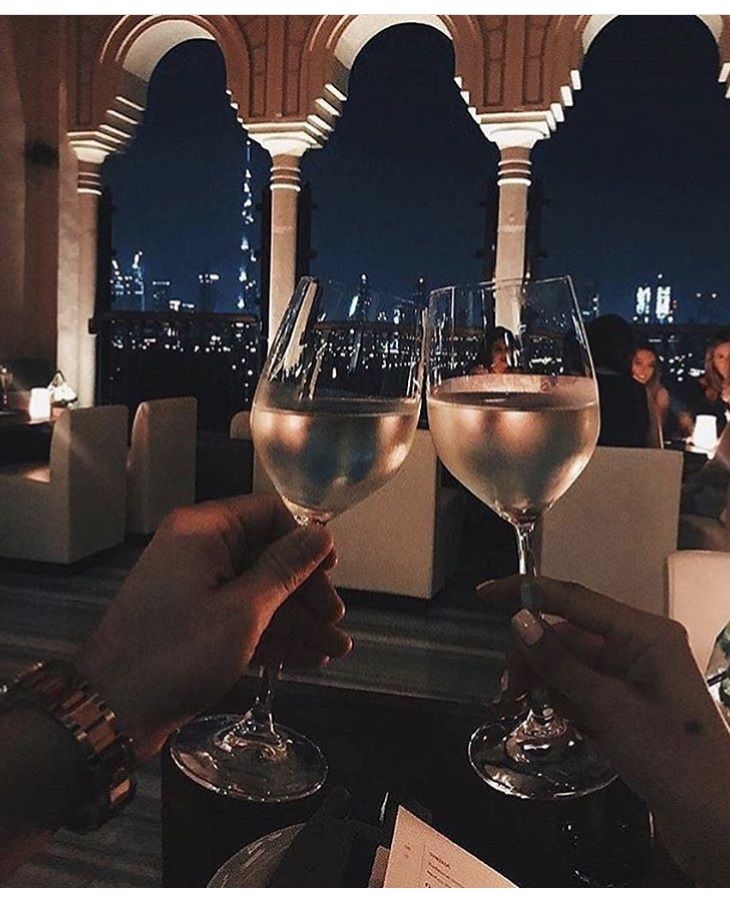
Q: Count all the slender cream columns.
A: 3